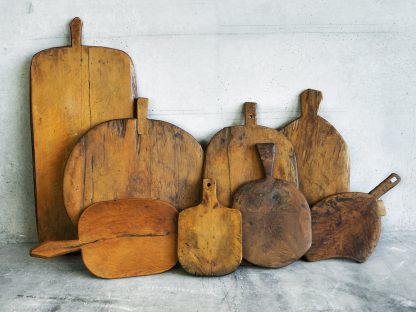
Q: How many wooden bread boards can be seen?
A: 8